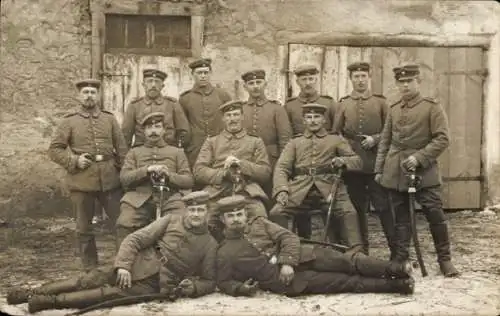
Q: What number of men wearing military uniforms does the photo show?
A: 12